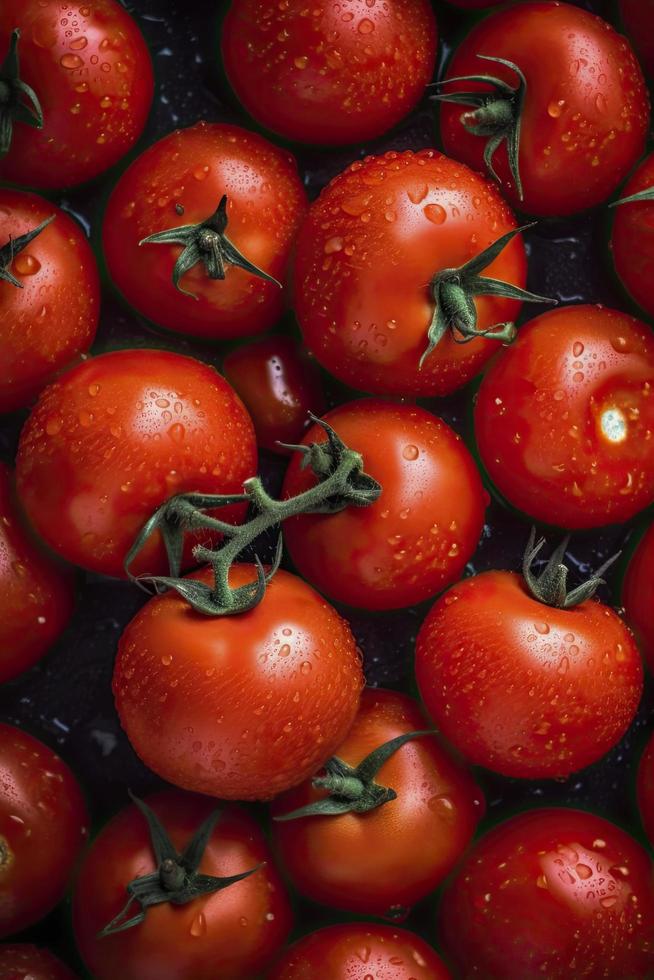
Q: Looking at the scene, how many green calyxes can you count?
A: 12